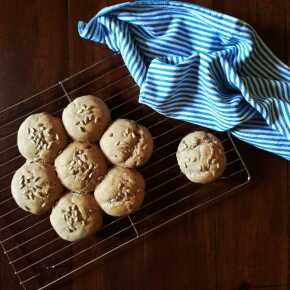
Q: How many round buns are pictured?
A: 8